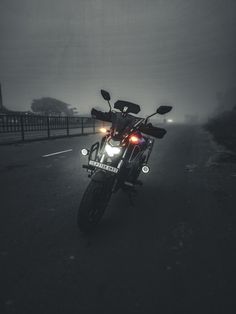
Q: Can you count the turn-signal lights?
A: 2